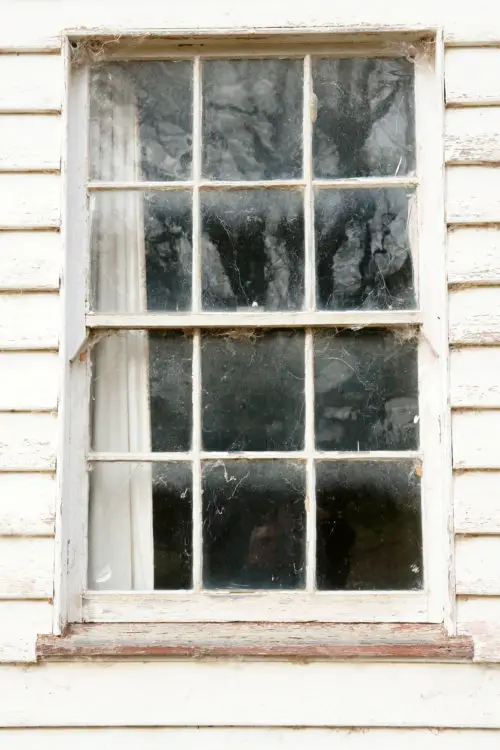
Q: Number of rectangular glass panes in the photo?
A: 12